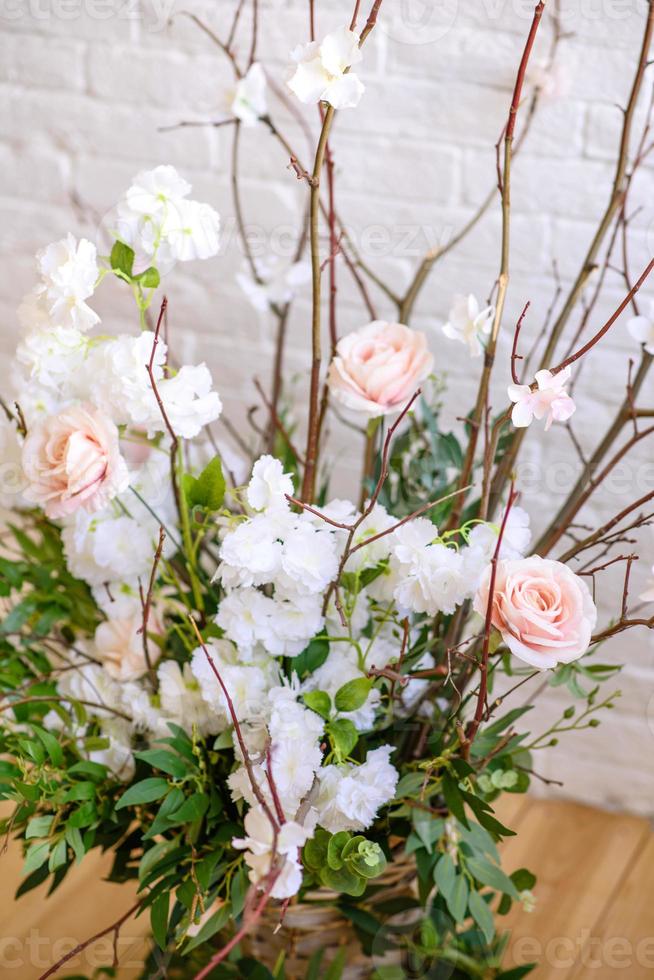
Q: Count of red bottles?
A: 0